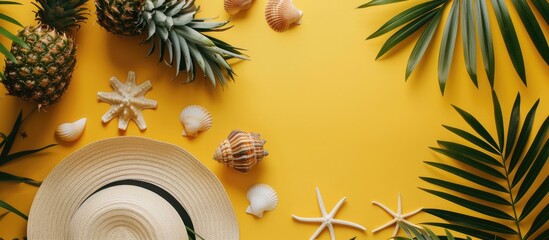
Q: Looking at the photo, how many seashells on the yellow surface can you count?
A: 6